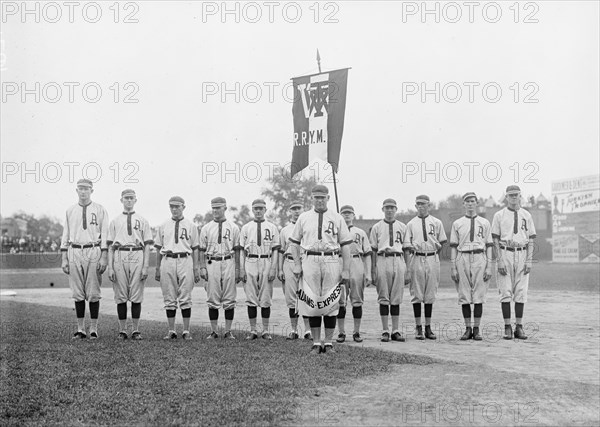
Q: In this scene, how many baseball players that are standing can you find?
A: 12